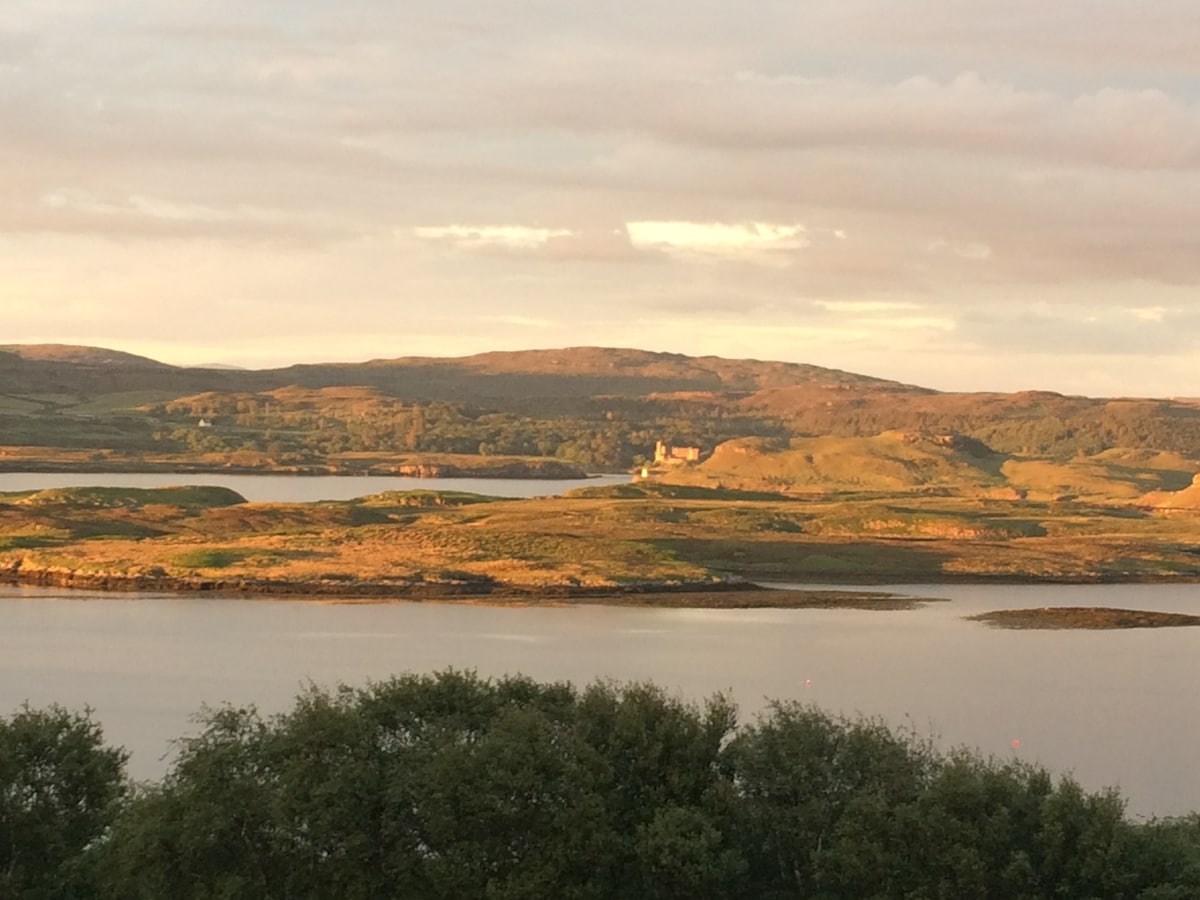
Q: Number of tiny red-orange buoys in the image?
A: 2